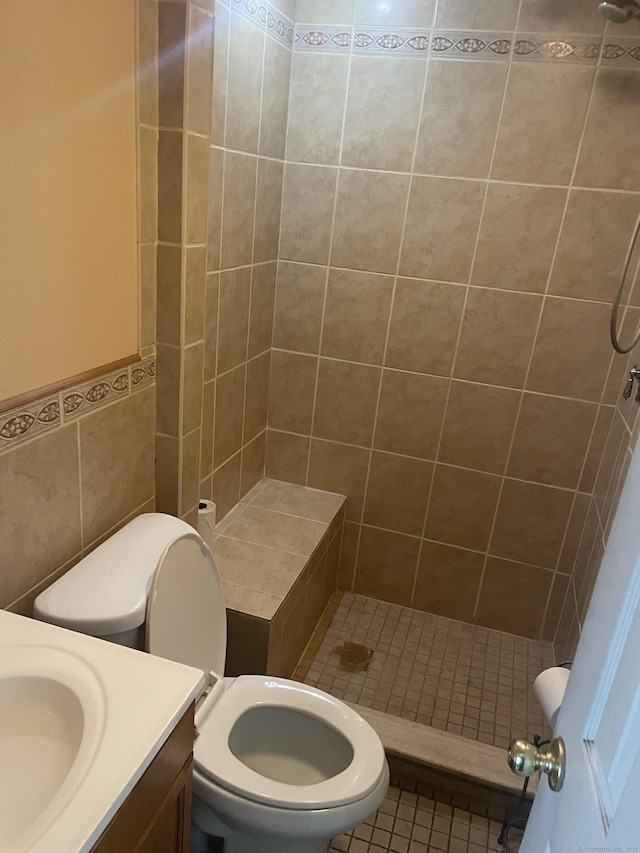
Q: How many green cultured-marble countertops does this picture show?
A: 0